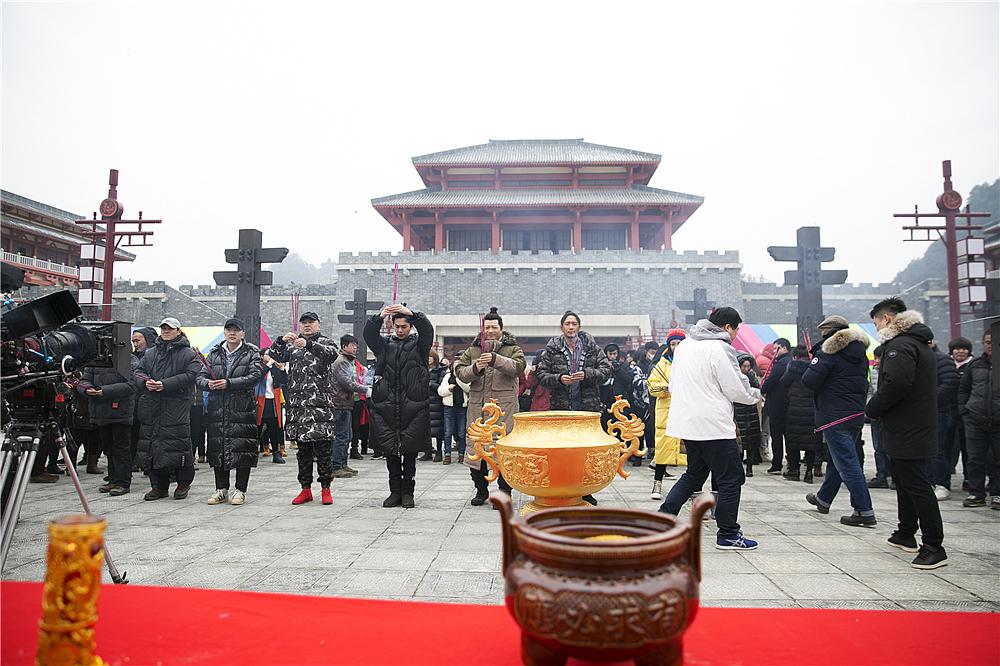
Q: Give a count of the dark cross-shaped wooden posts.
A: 4